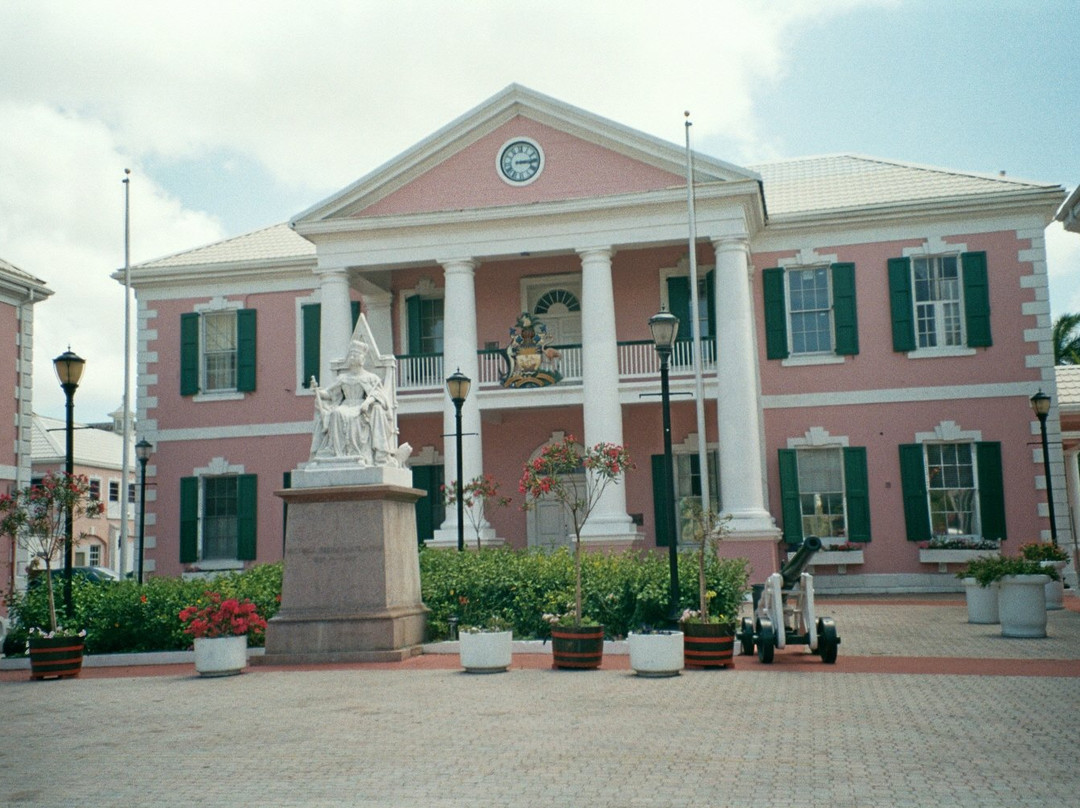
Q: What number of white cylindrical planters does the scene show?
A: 6